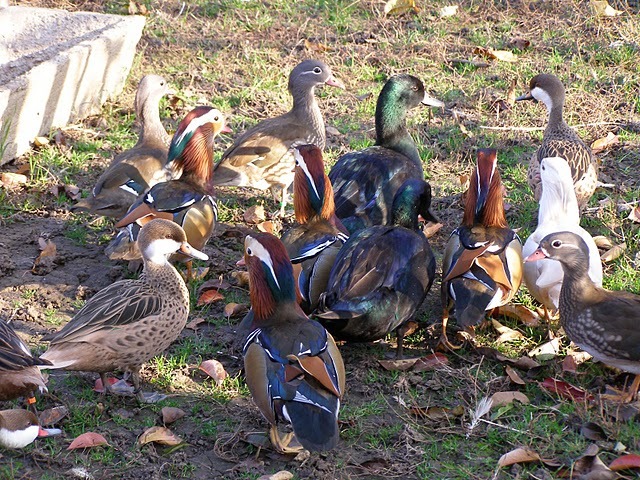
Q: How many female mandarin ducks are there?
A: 3